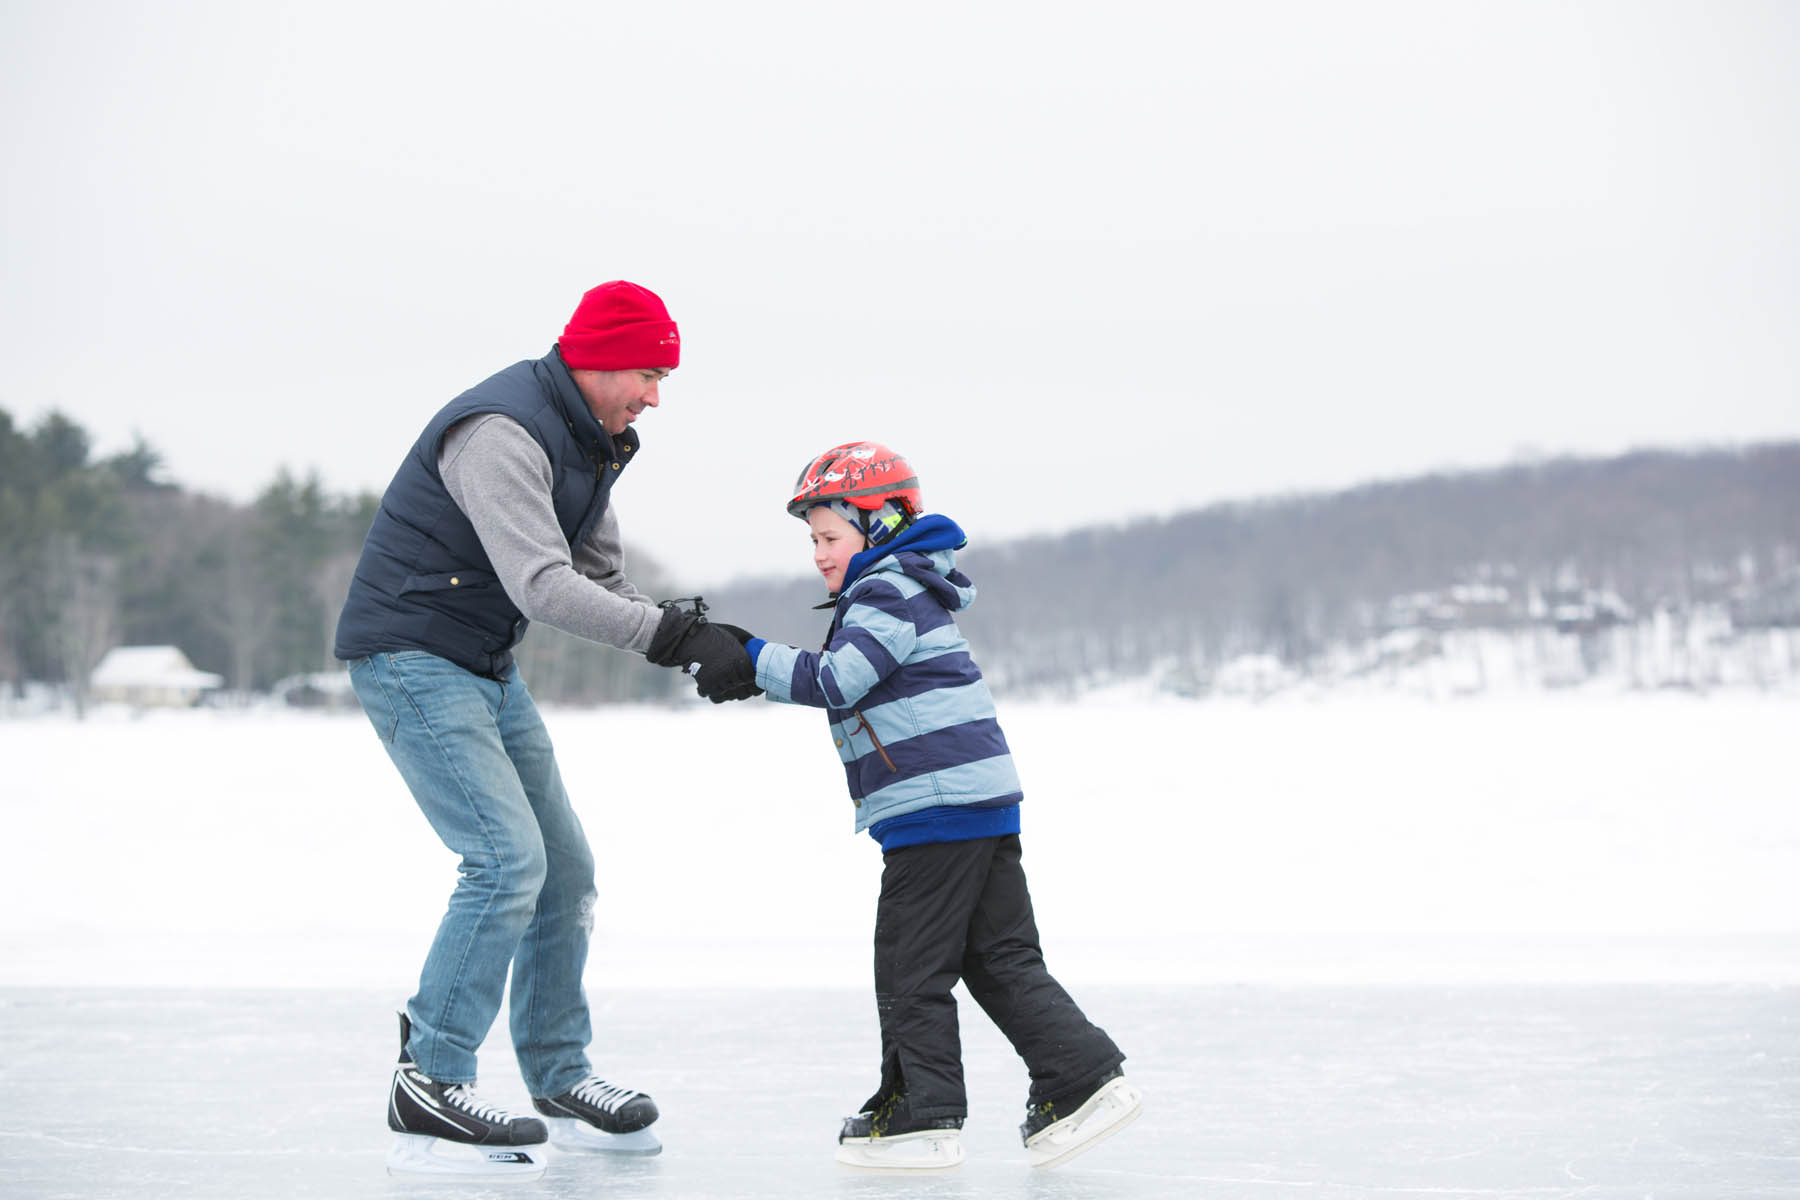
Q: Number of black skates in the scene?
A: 4